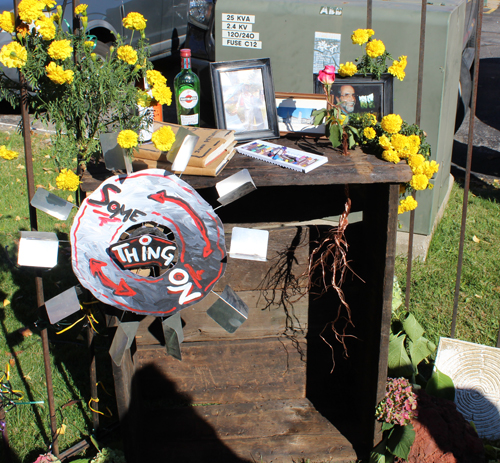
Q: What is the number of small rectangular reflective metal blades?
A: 10